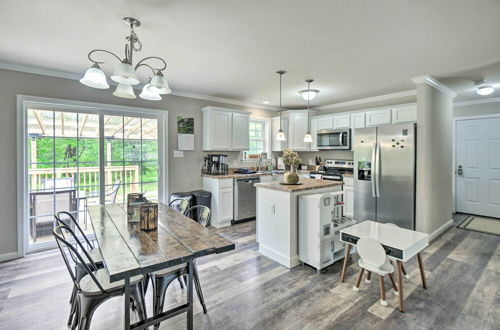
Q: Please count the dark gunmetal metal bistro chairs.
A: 4